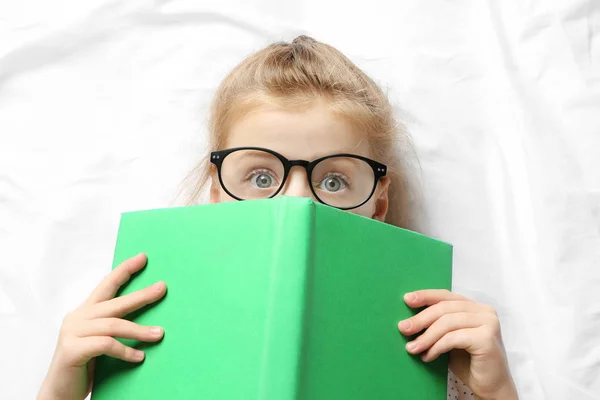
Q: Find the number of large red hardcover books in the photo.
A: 0